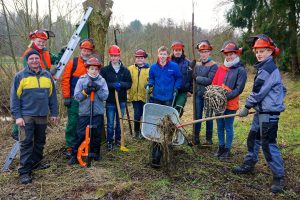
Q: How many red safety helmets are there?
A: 9